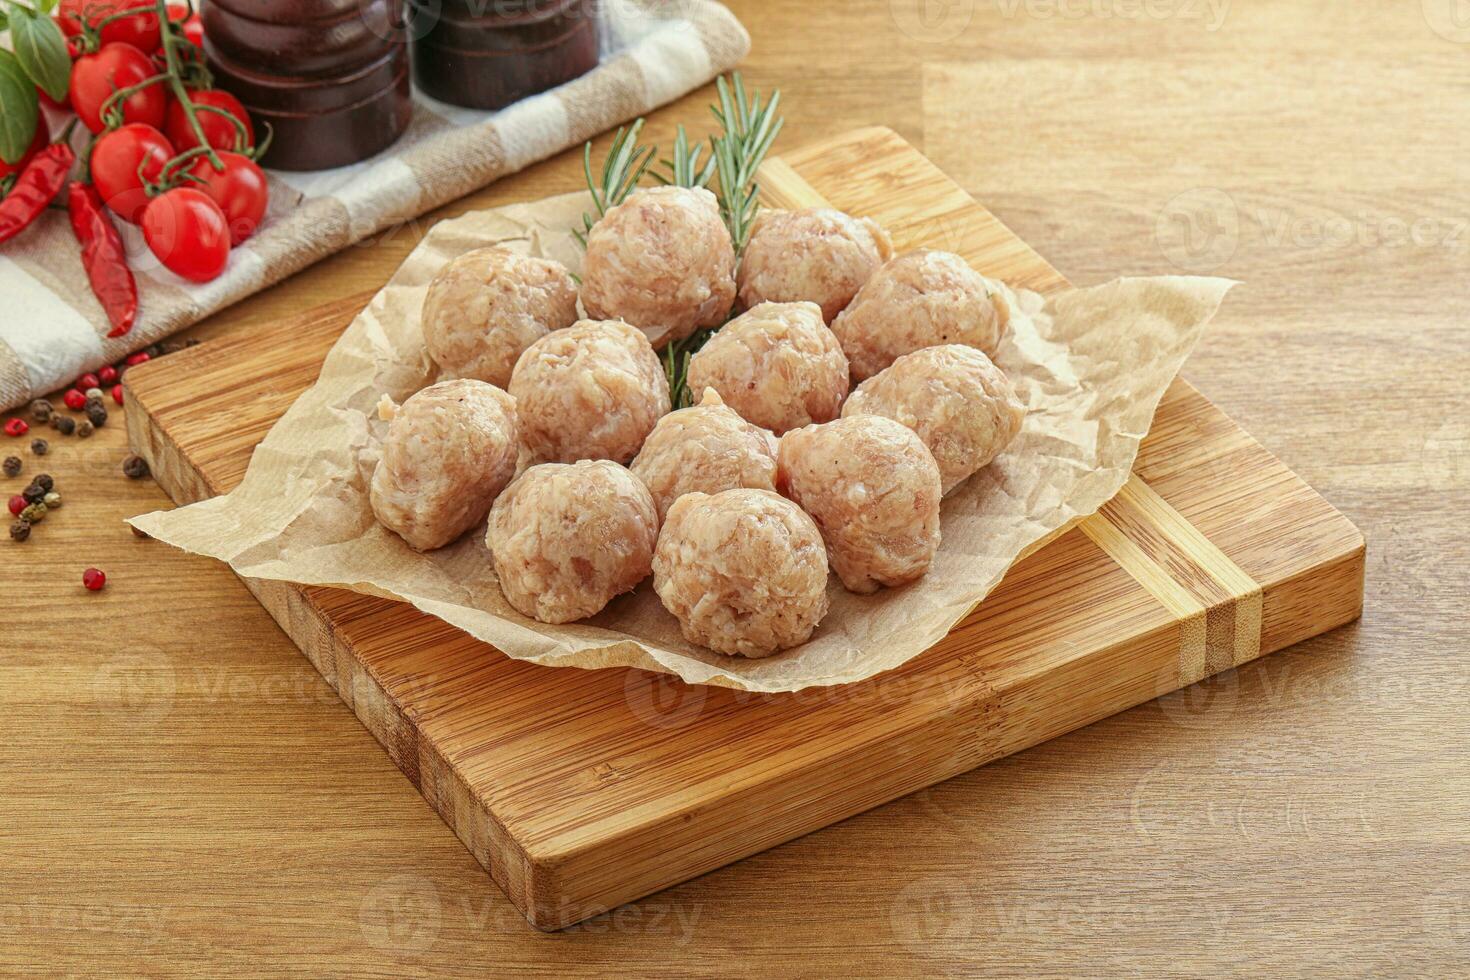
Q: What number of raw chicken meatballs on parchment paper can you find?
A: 12